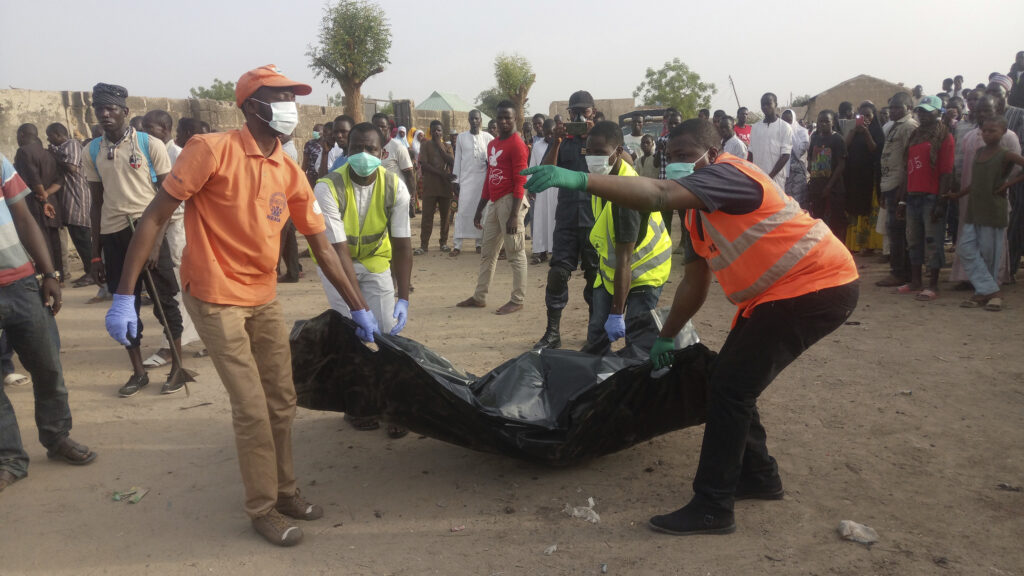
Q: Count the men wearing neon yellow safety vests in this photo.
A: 2